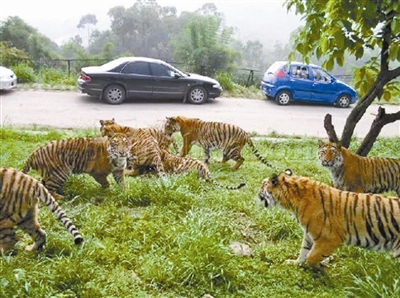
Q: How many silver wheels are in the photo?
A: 4